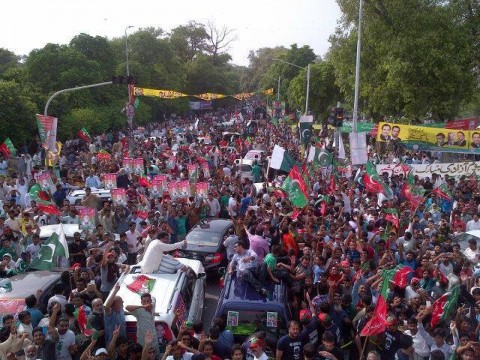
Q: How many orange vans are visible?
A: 0